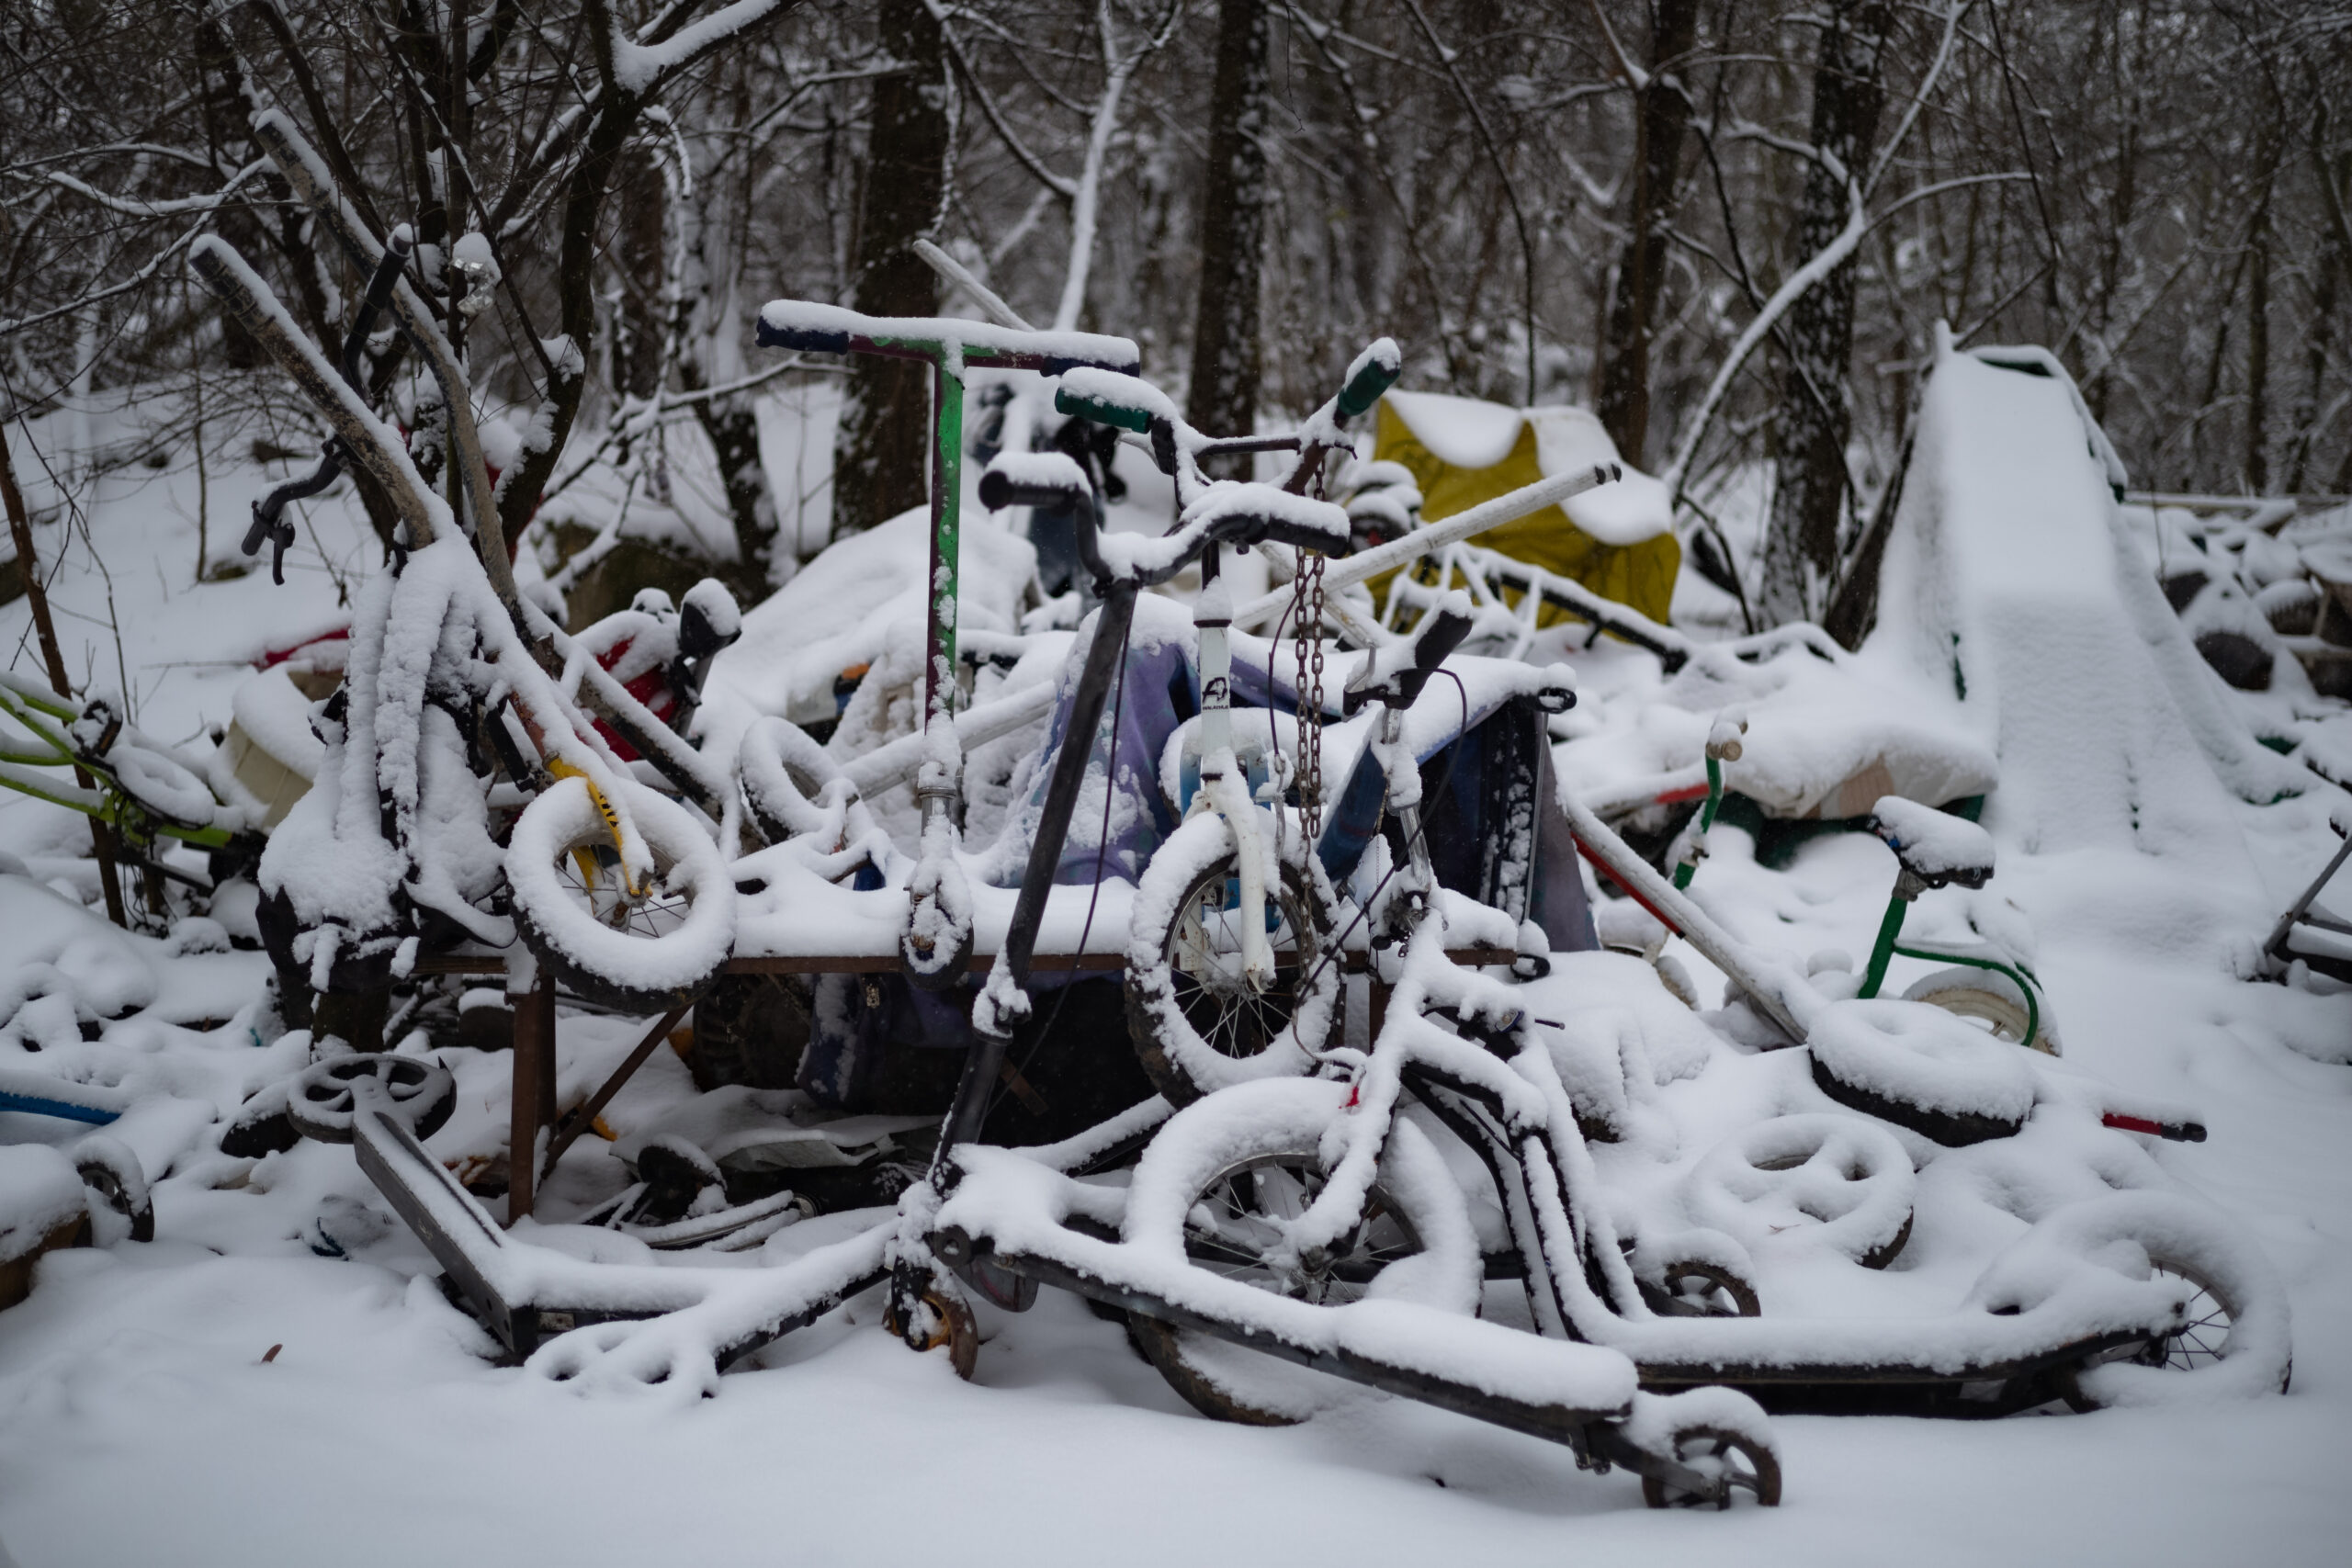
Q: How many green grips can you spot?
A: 2